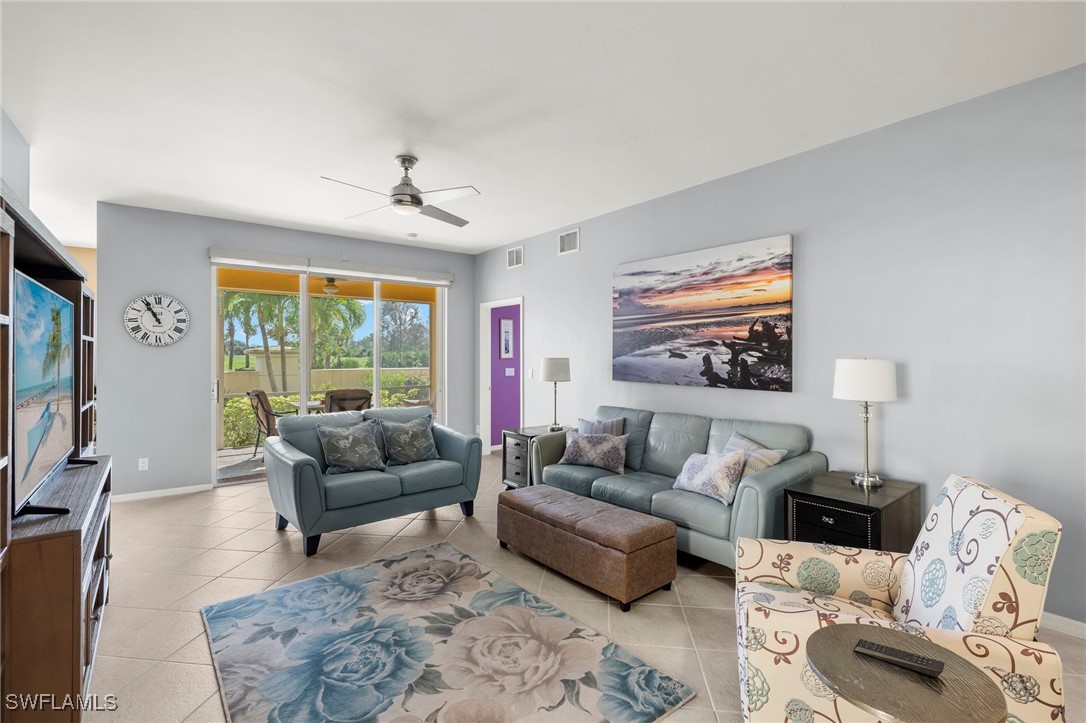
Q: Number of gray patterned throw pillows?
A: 2